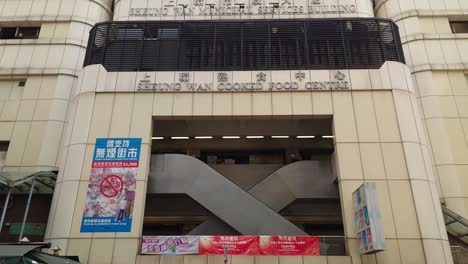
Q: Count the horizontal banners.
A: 3